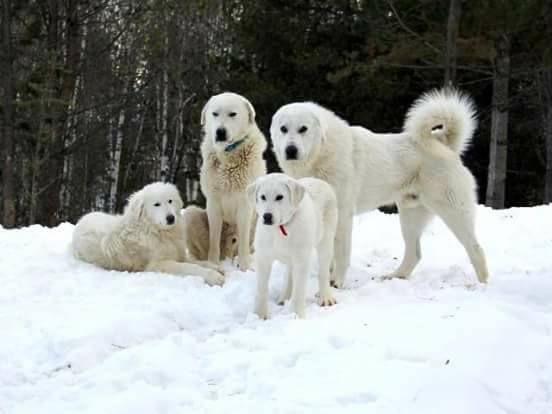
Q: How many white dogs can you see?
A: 4